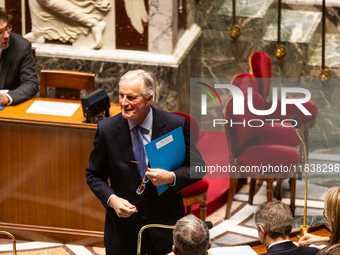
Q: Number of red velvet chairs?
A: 4